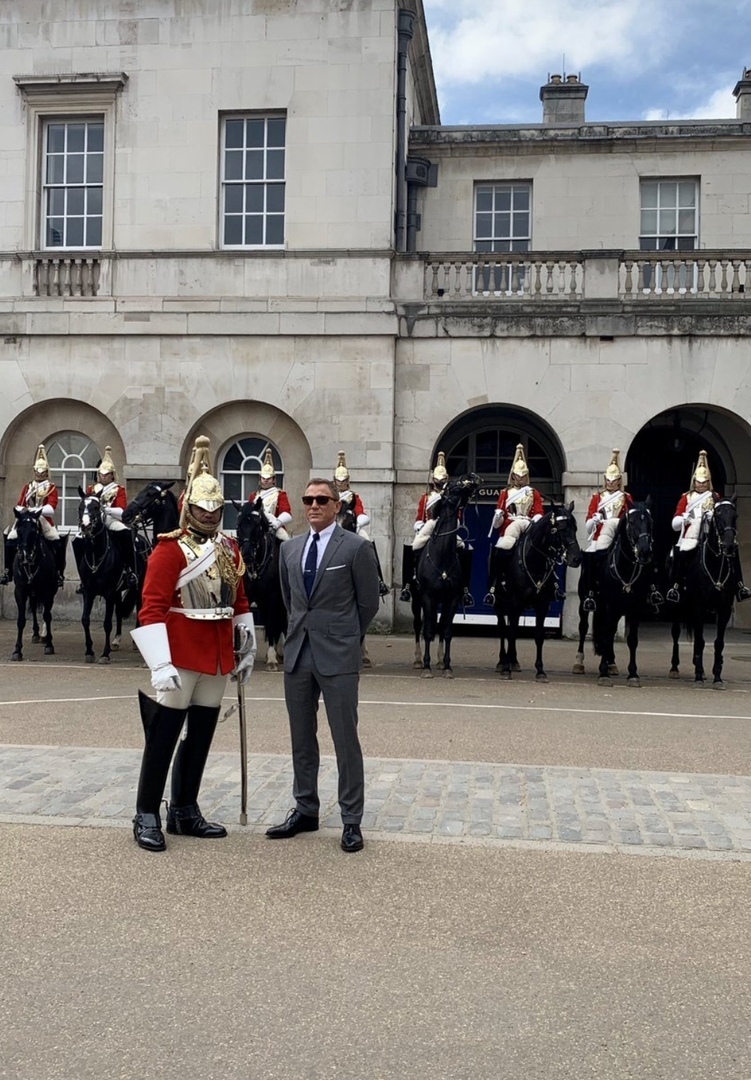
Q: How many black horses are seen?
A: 9